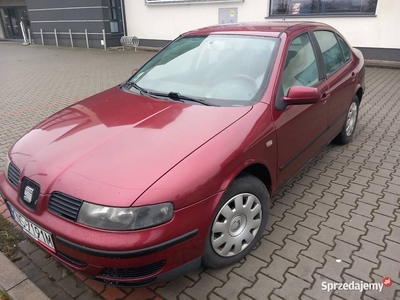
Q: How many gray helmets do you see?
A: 0